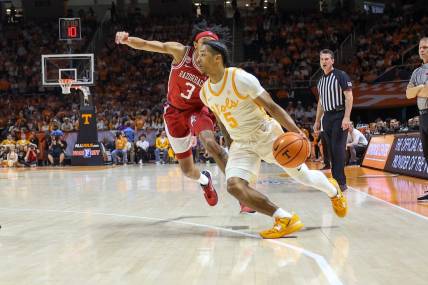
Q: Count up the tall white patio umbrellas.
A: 0